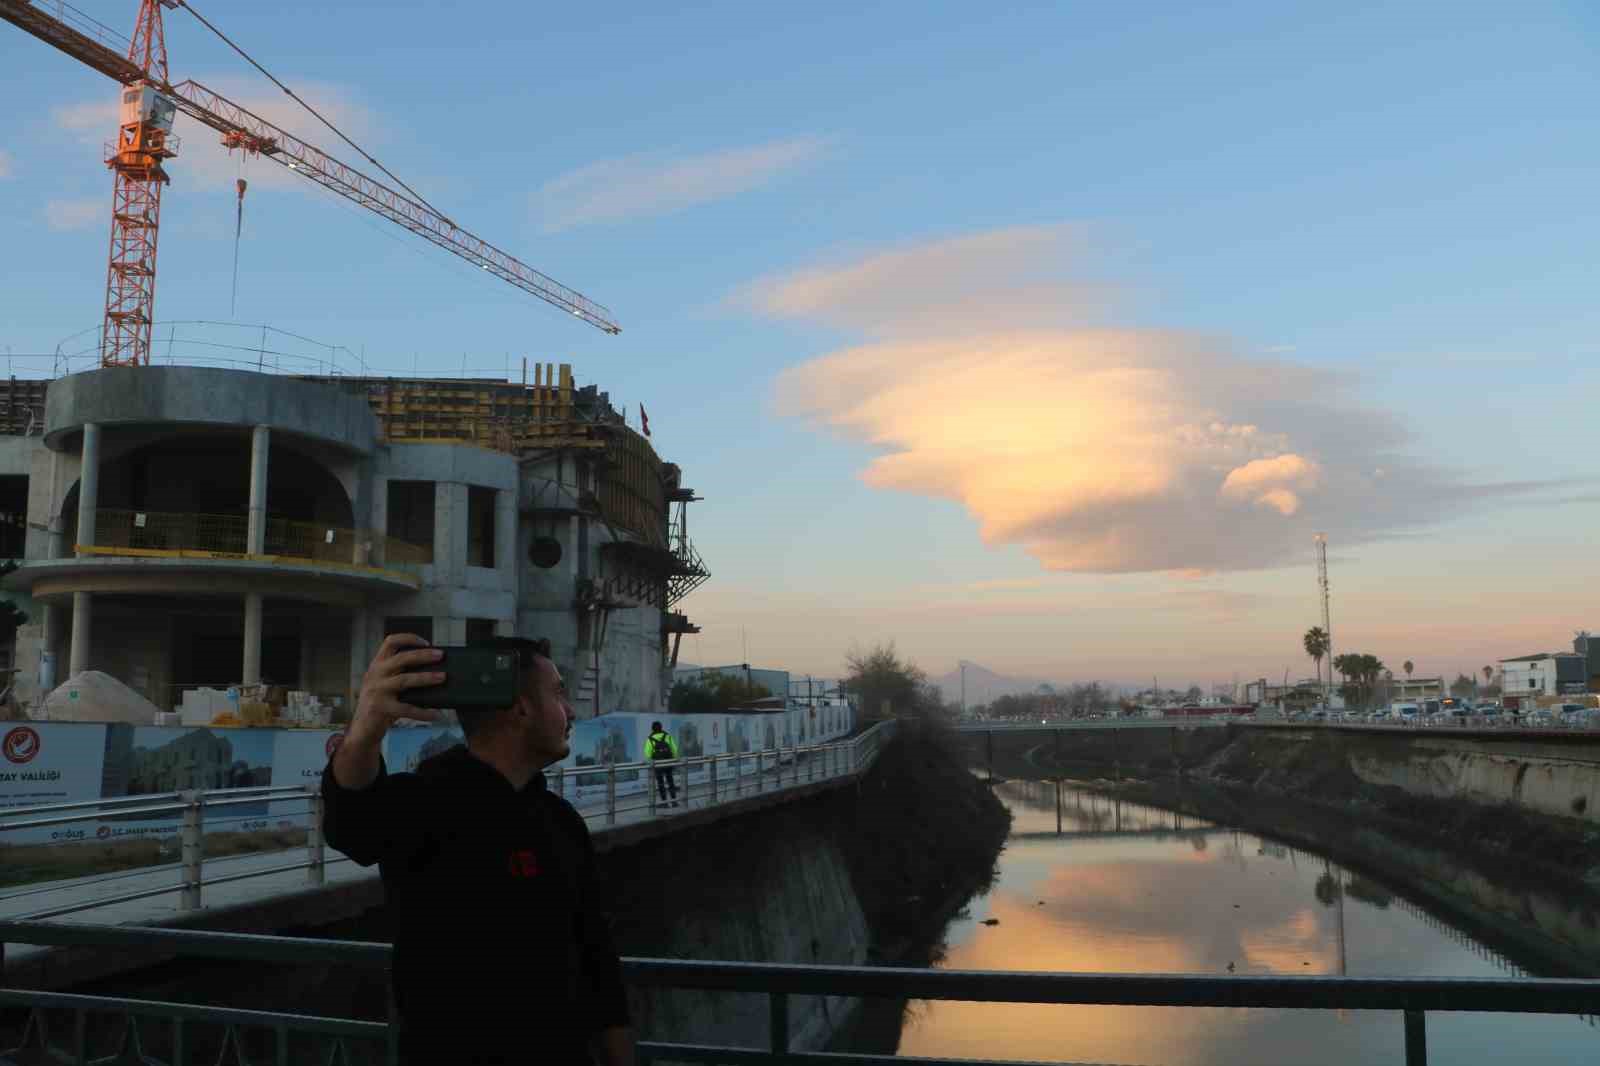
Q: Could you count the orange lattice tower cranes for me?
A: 1